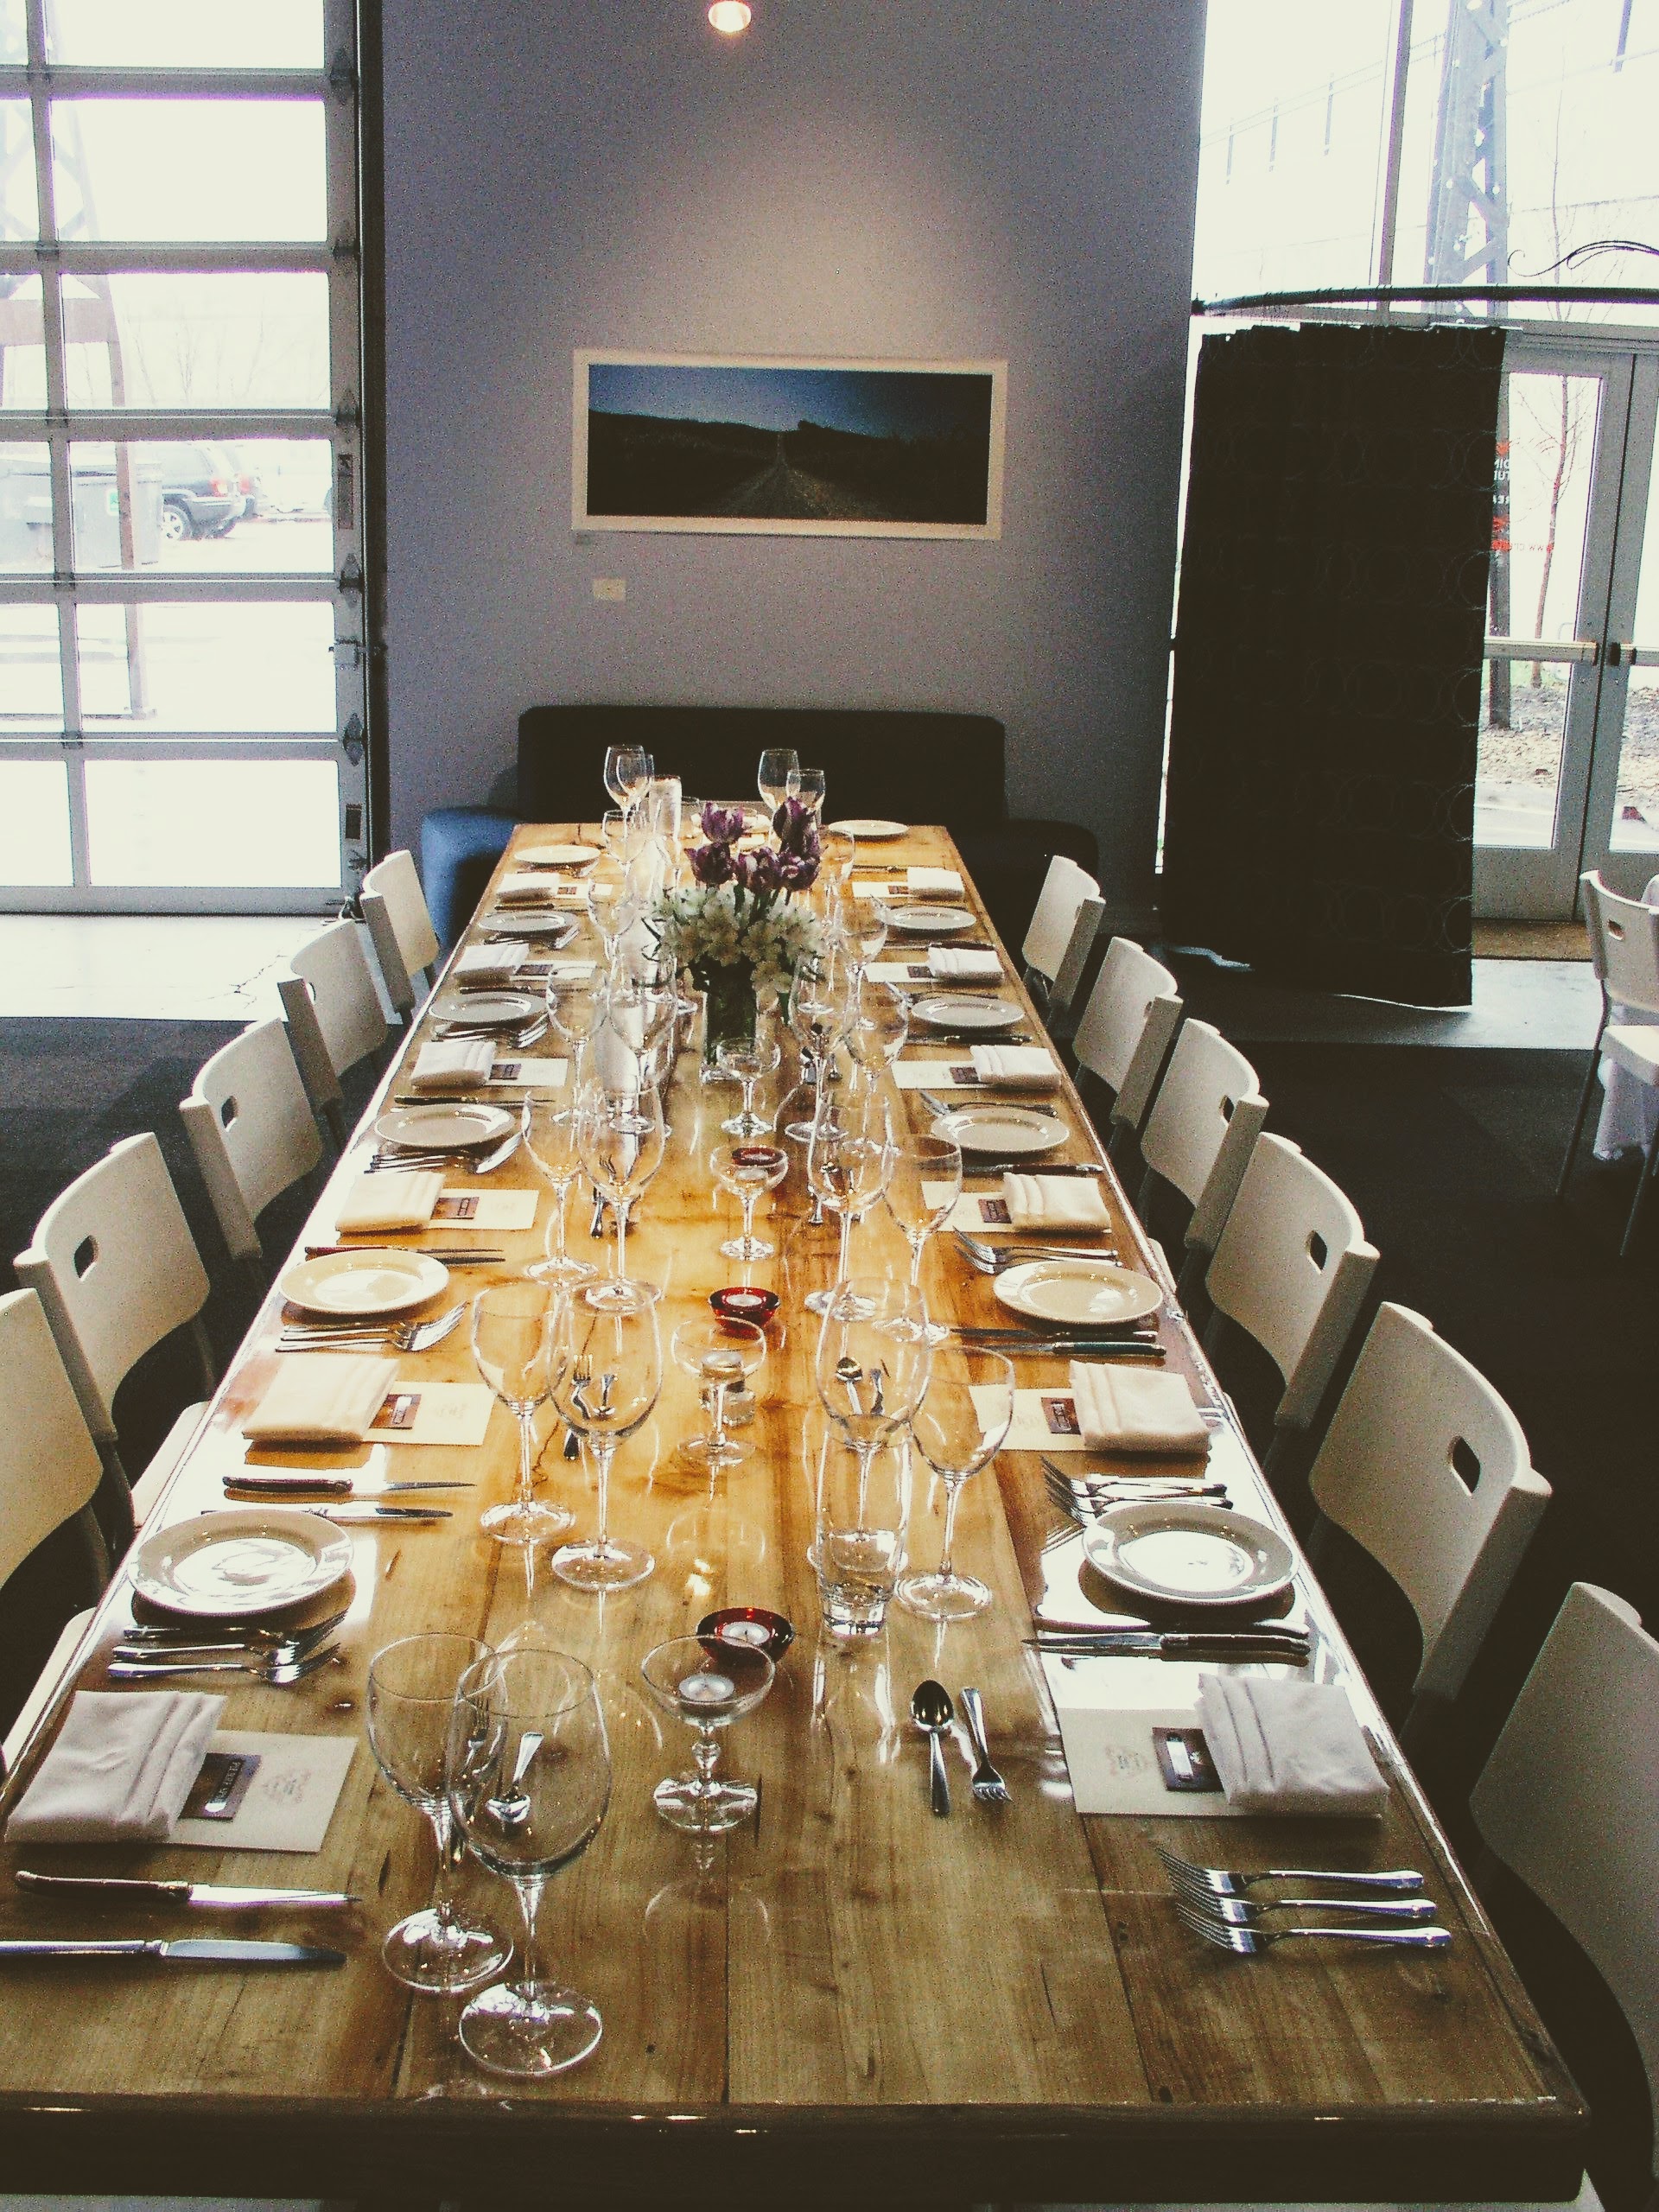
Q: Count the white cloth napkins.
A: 12